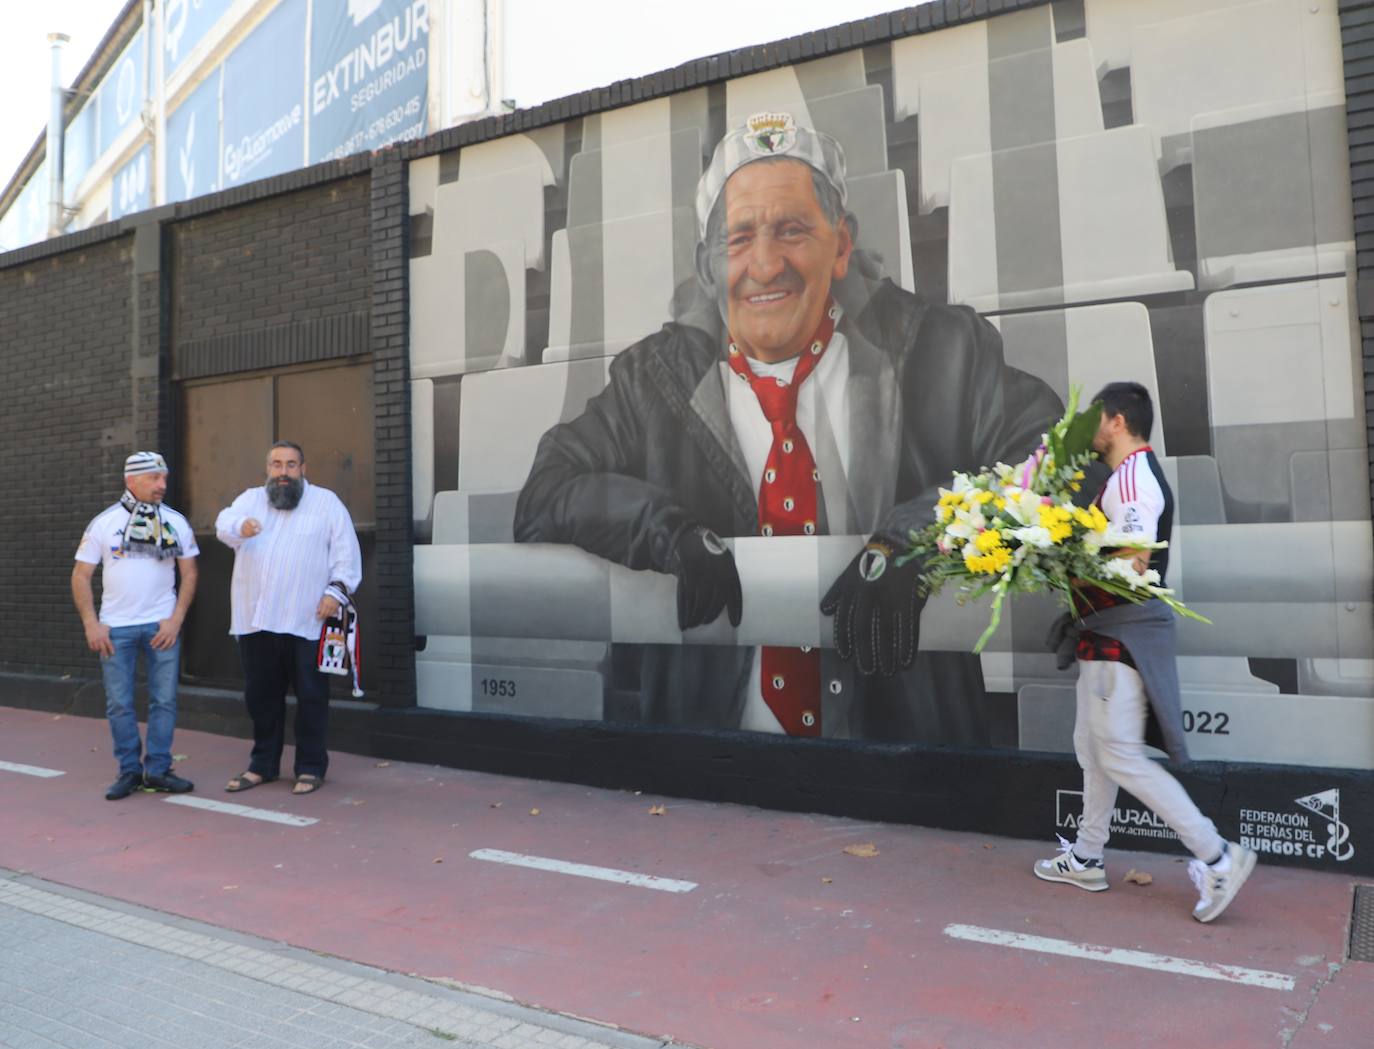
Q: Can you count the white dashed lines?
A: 4